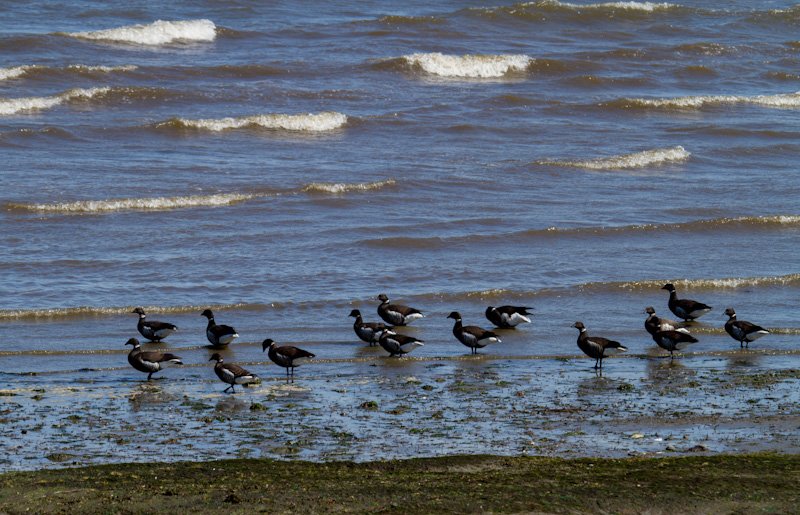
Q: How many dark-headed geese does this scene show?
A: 15